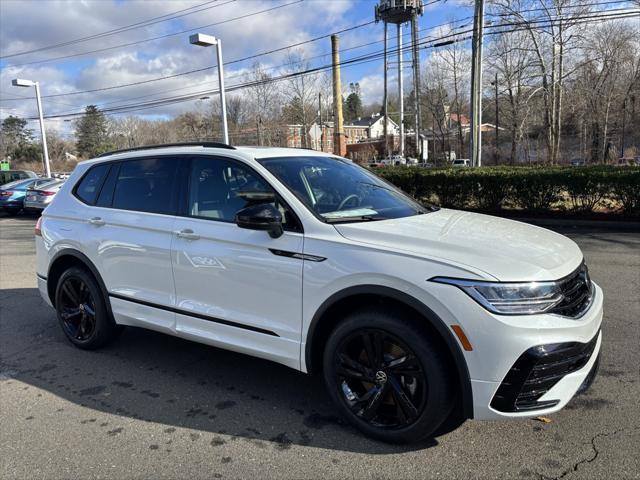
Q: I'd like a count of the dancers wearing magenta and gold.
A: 0